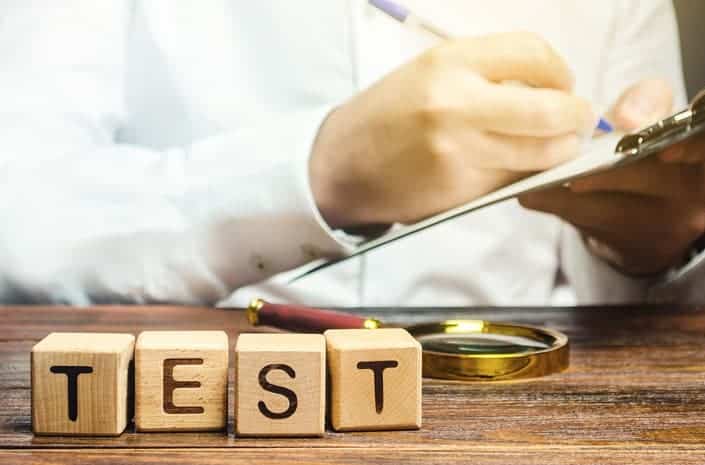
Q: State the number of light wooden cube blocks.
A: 4